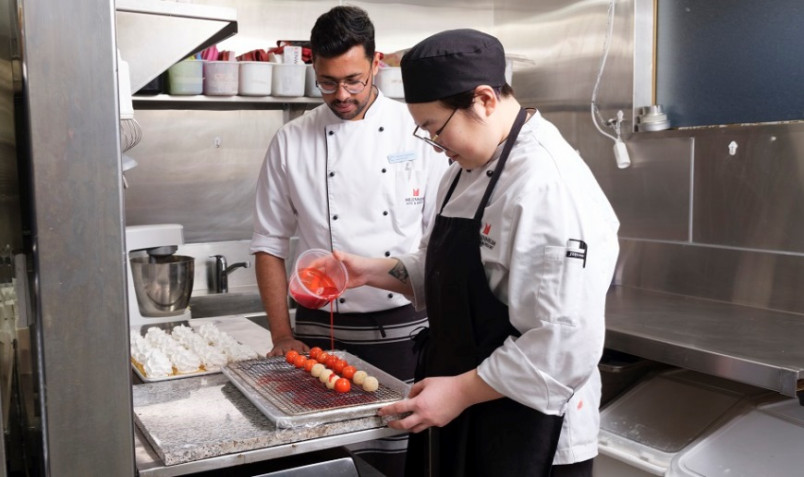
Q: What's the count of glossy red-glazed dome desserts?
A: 9